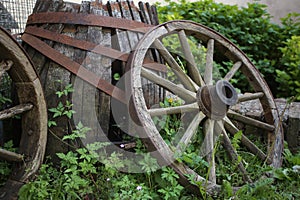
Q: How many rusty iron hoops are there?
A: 3